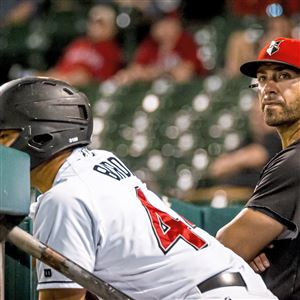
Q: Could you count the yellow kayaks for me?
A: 0